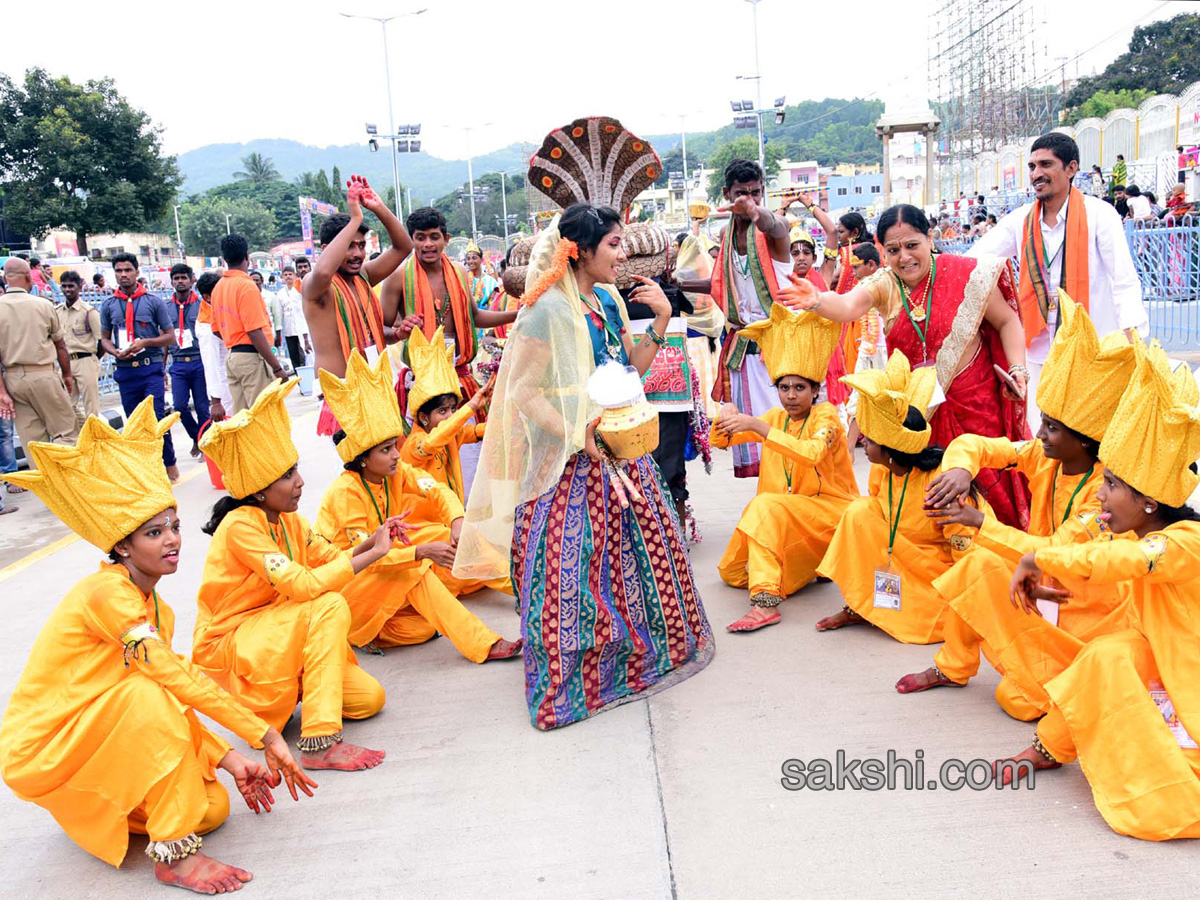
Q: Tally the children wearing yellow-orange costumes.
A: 8